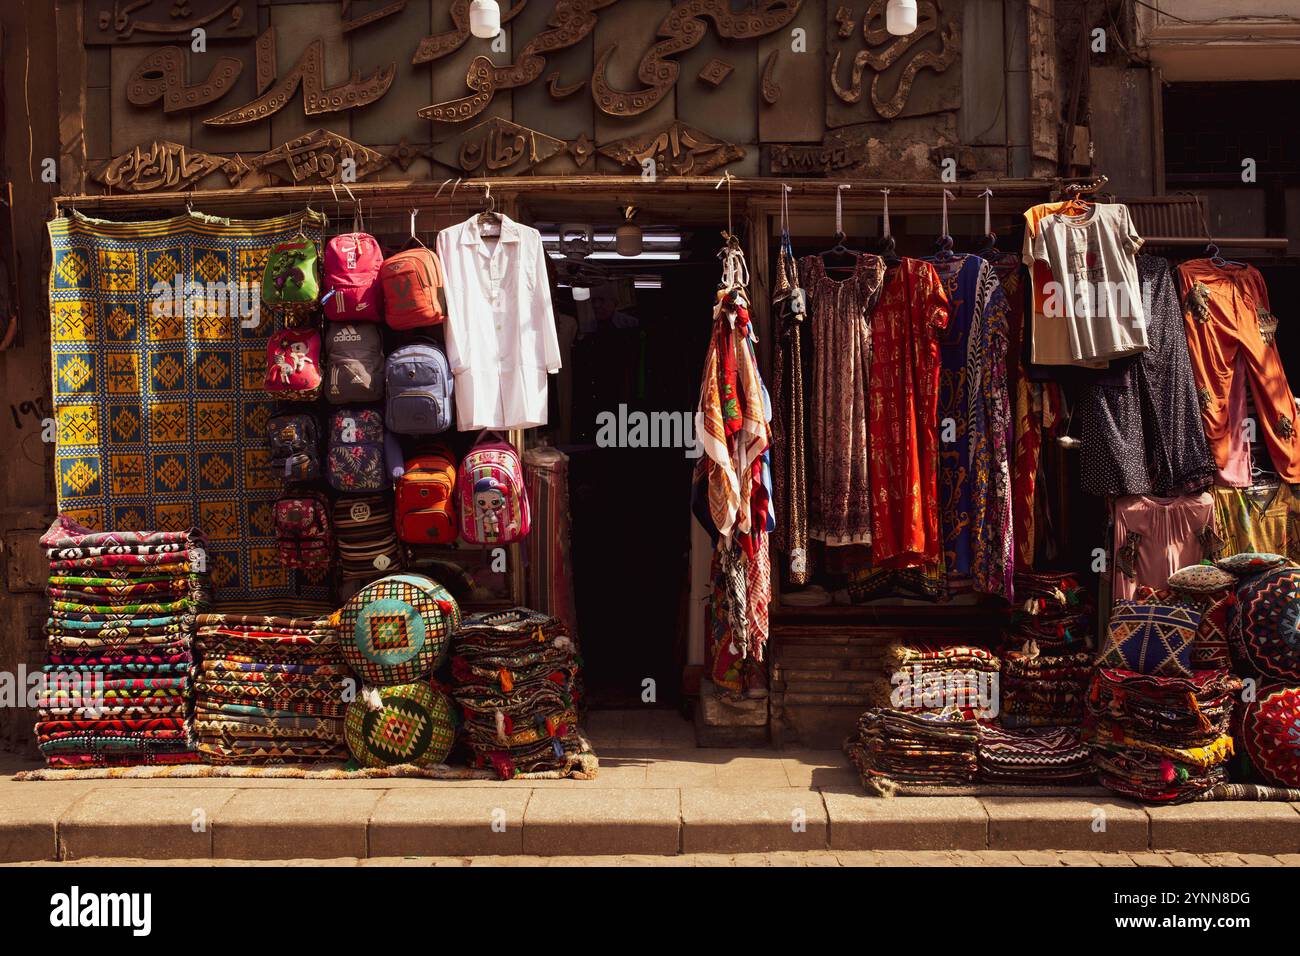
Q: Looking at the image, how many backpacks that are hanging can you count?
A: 12